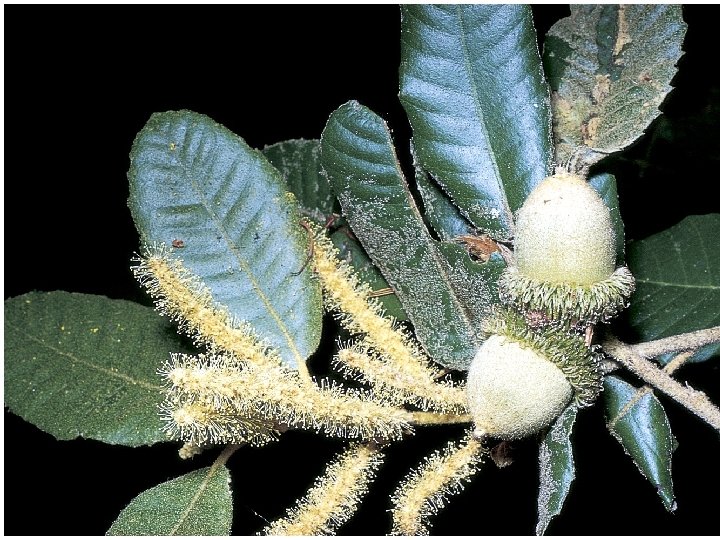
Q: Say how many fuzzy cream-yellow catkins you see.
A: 7